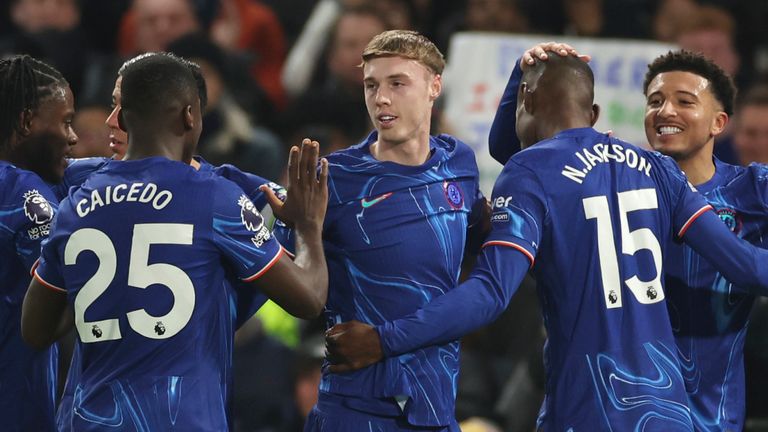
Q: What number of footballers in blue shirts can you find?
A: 6